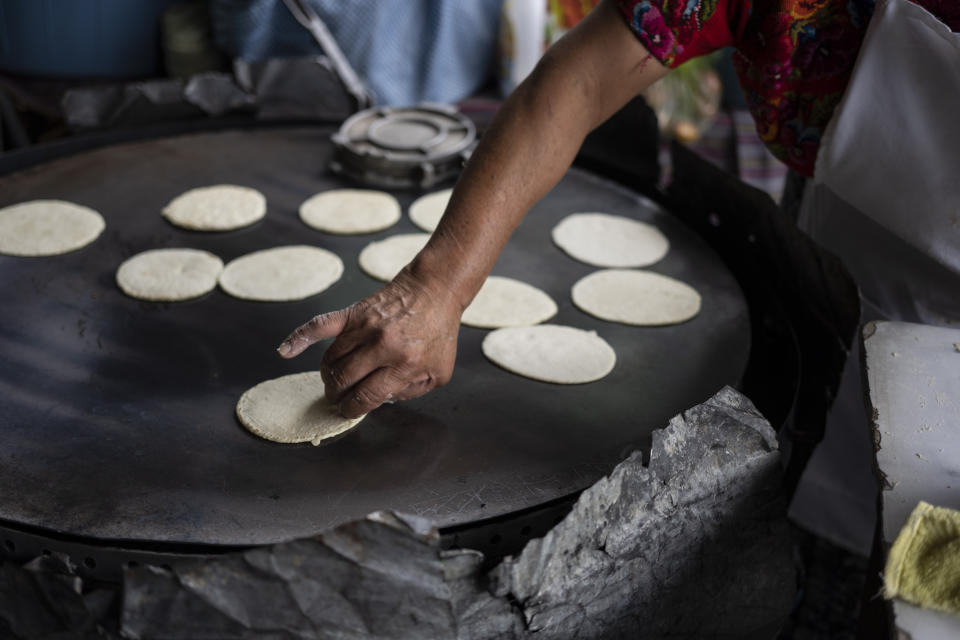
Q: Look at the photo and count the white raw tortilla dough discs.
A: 12